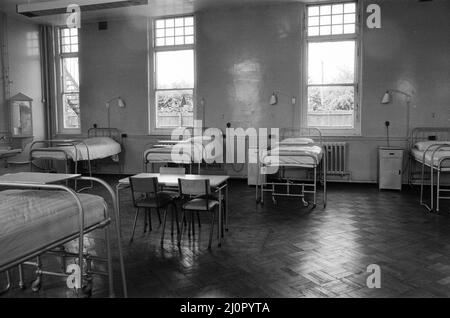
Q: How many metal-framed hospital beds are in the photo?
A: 5